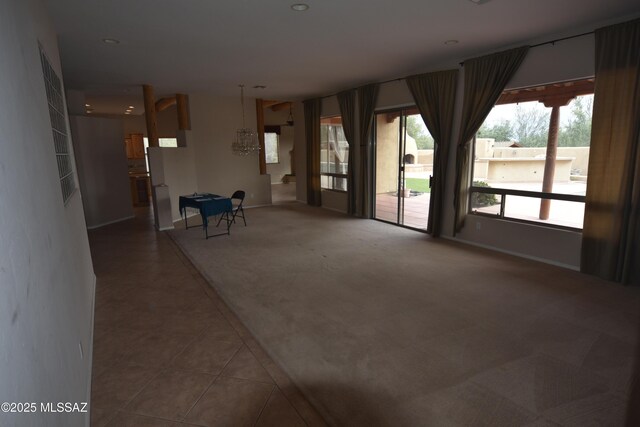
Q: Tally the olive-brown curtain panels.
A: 6